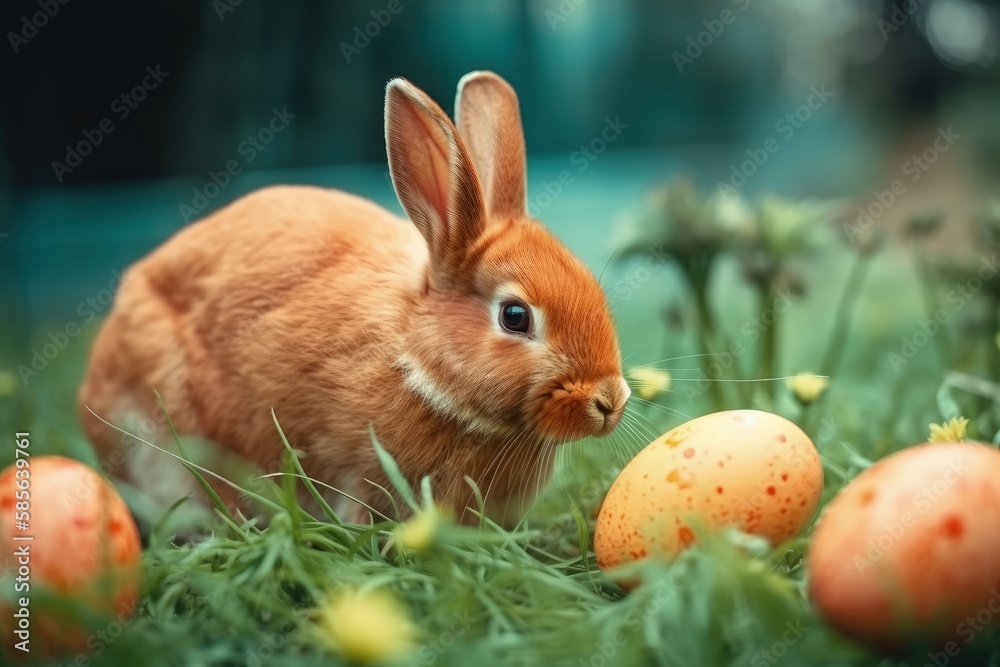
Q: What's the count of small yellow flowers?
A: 5